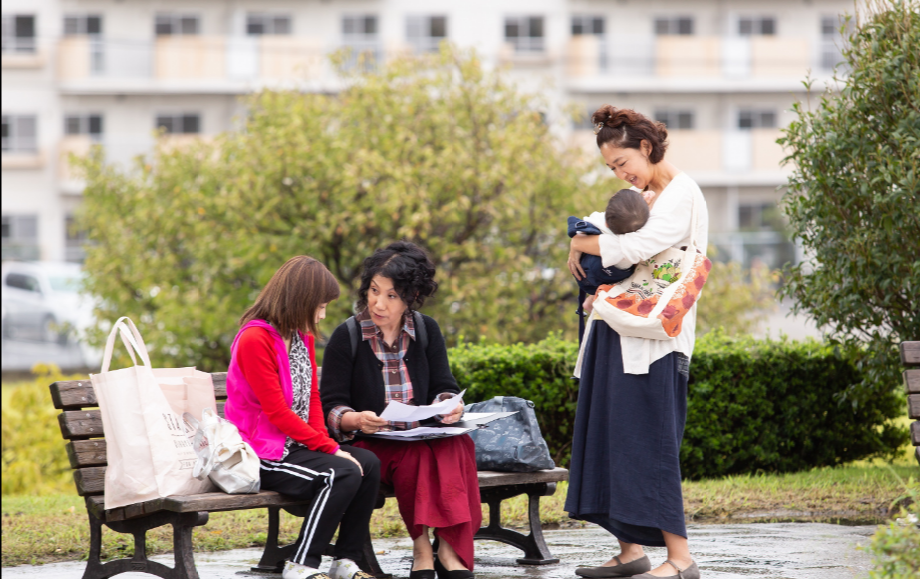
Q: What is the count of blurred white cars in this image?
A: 1